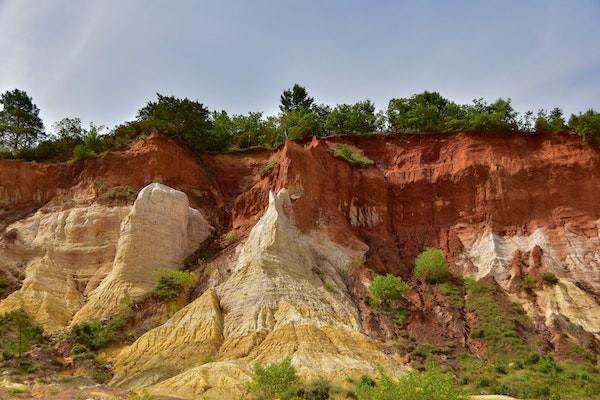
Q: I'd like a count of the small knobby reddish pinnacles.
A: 2